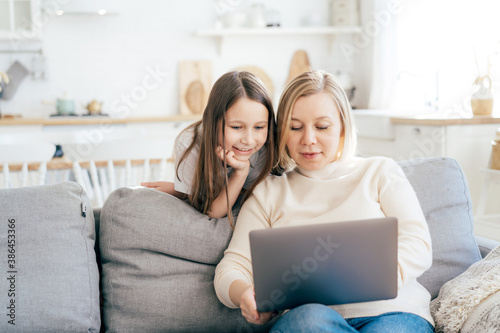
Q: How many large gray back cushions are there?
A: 3